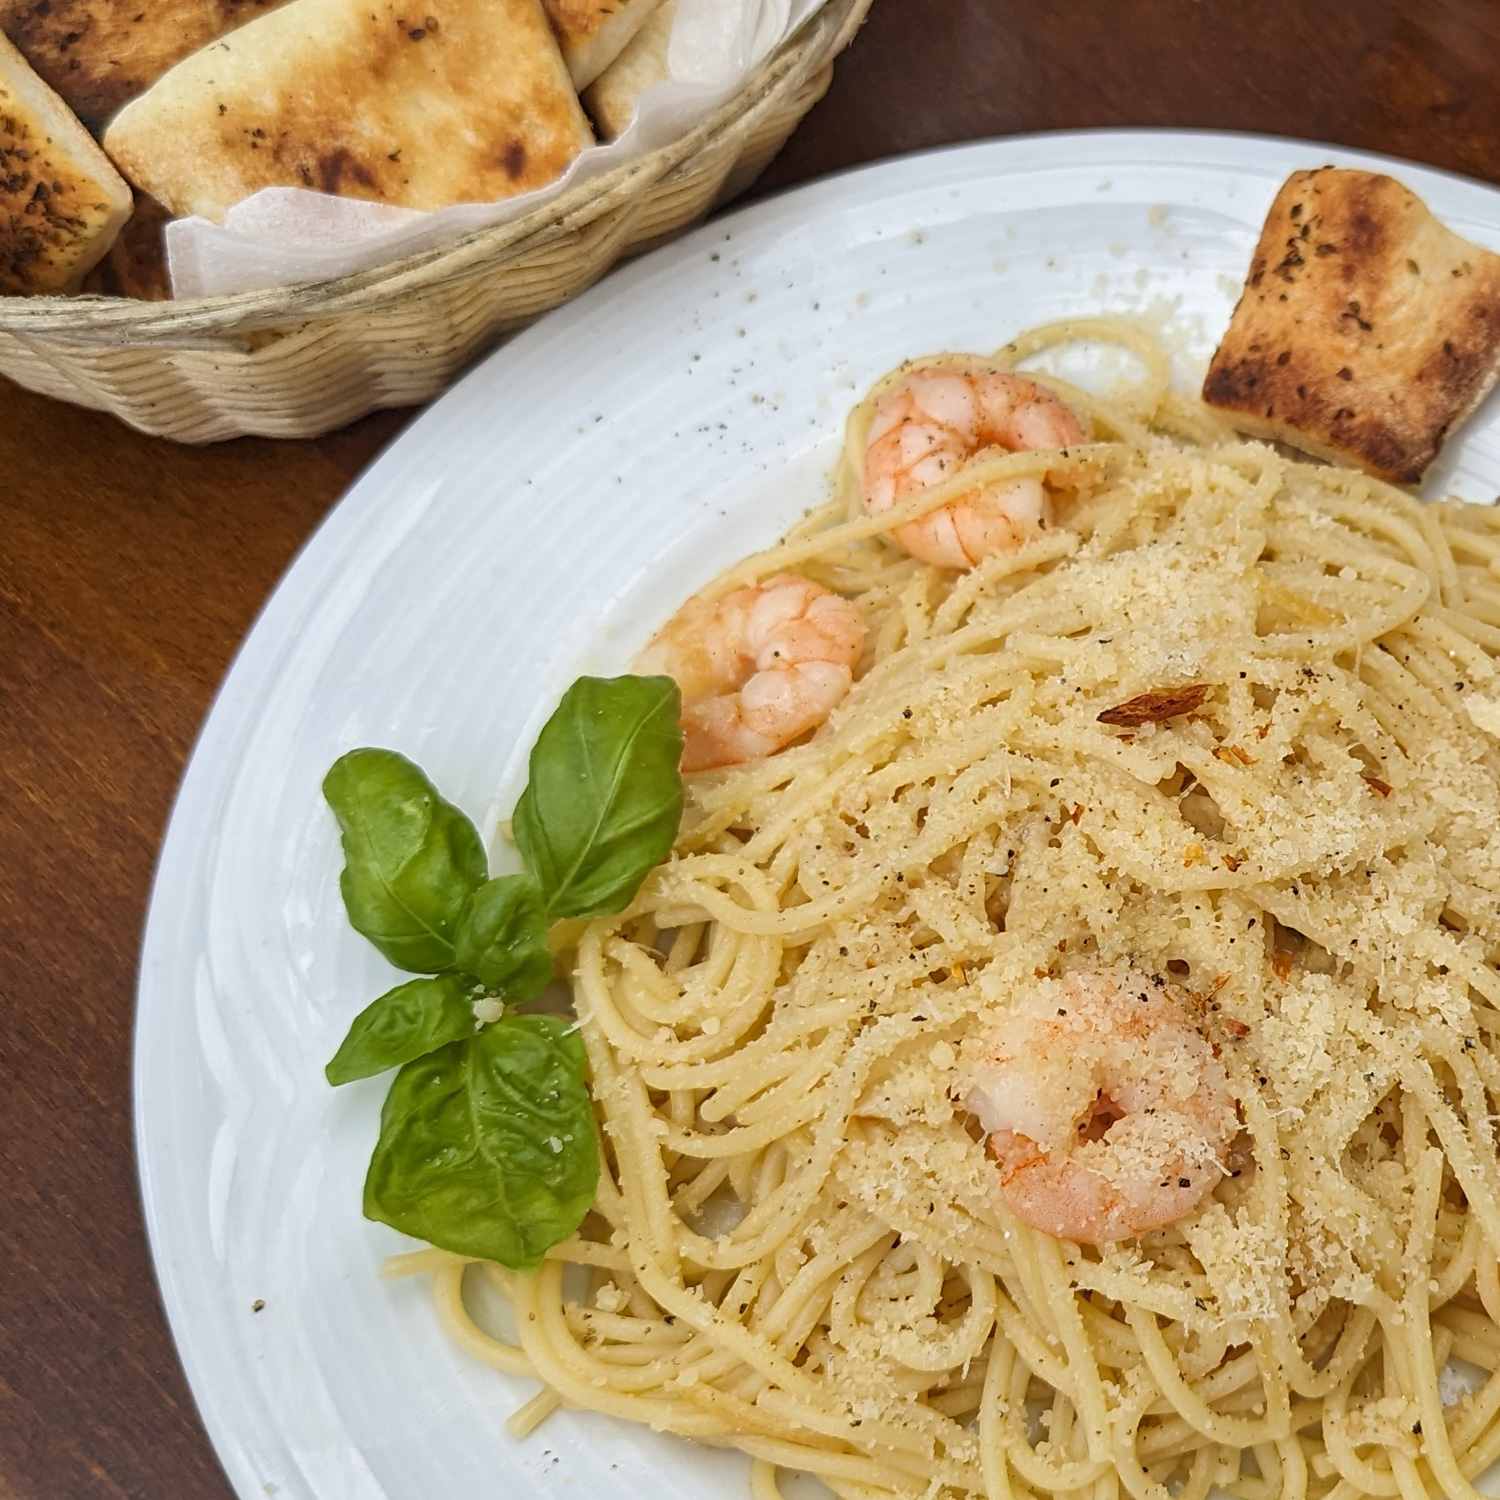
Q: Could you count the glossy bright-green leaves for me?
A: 5